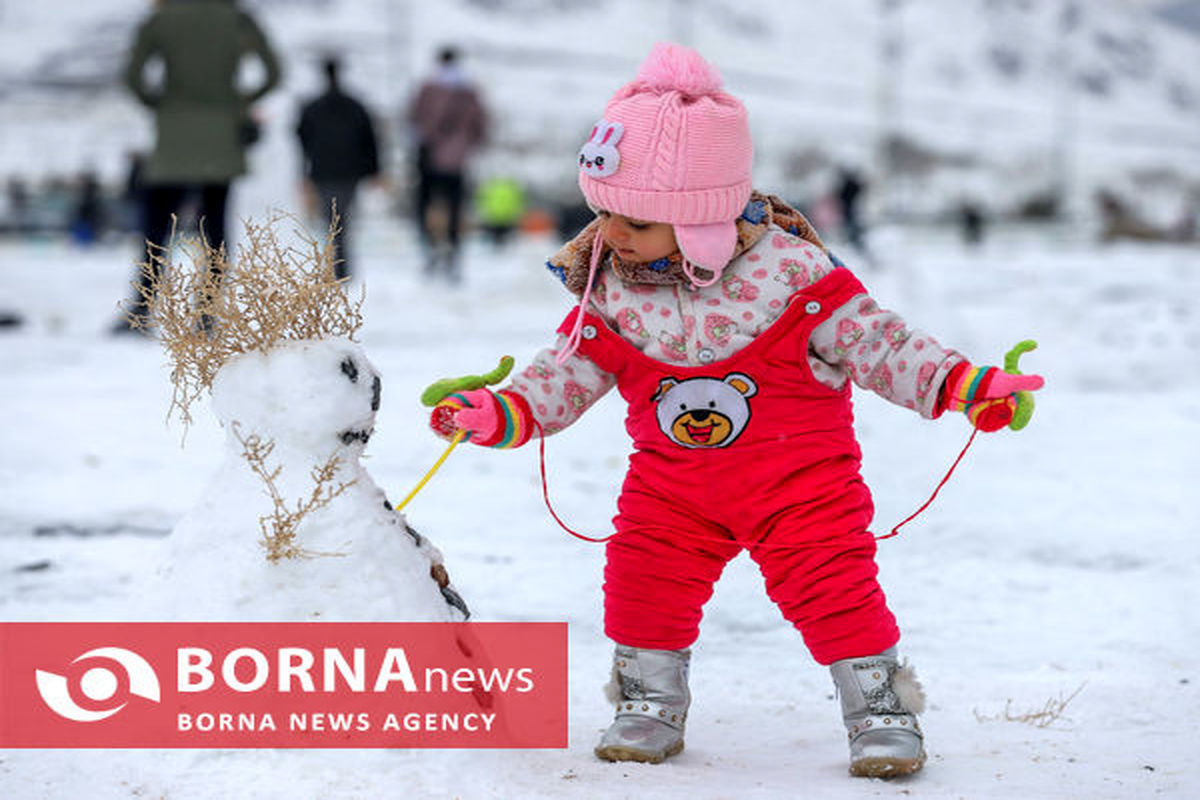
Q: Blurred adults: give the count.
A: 3